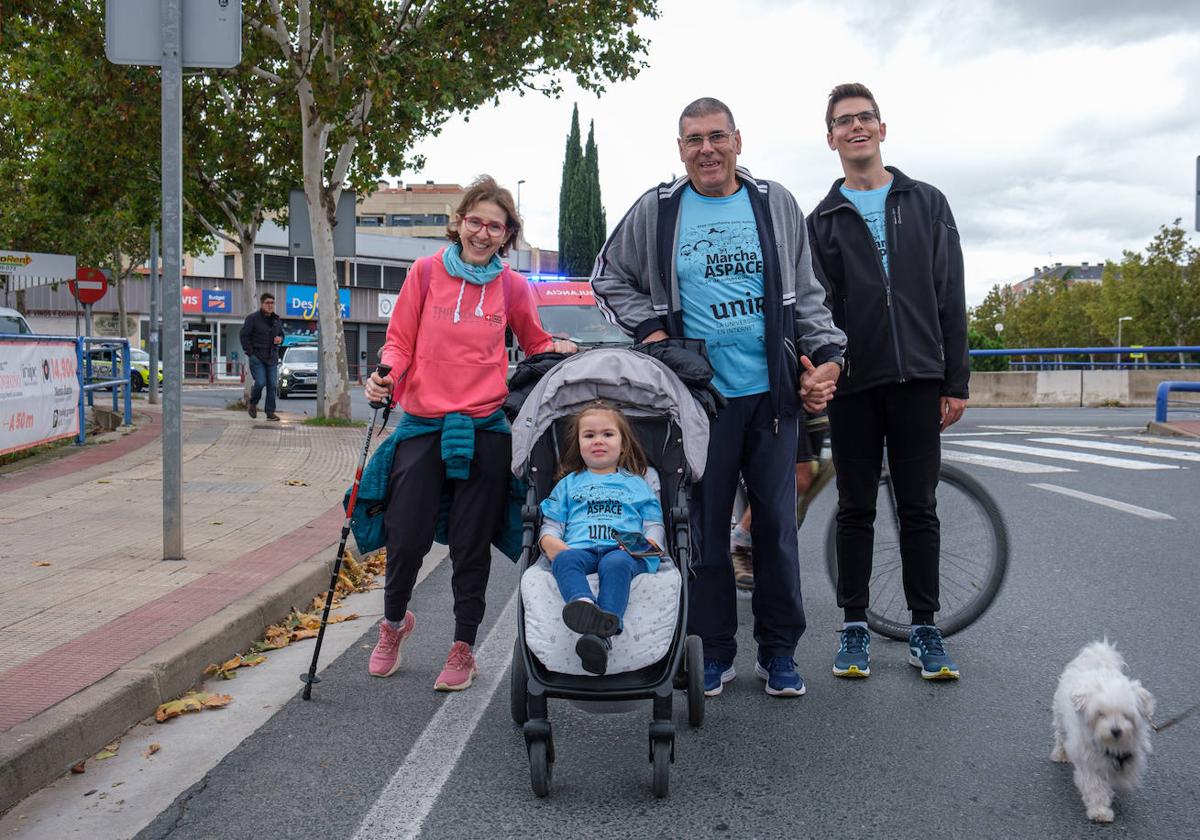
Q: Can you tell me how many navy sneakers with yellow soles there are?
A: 2